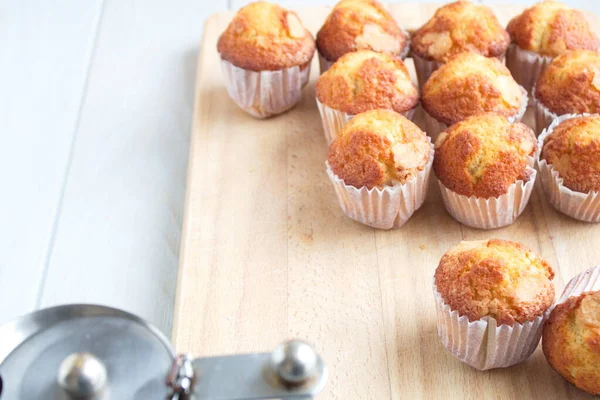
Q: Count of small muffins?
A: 12